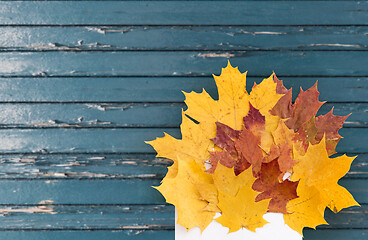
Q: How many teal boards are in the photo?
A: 10